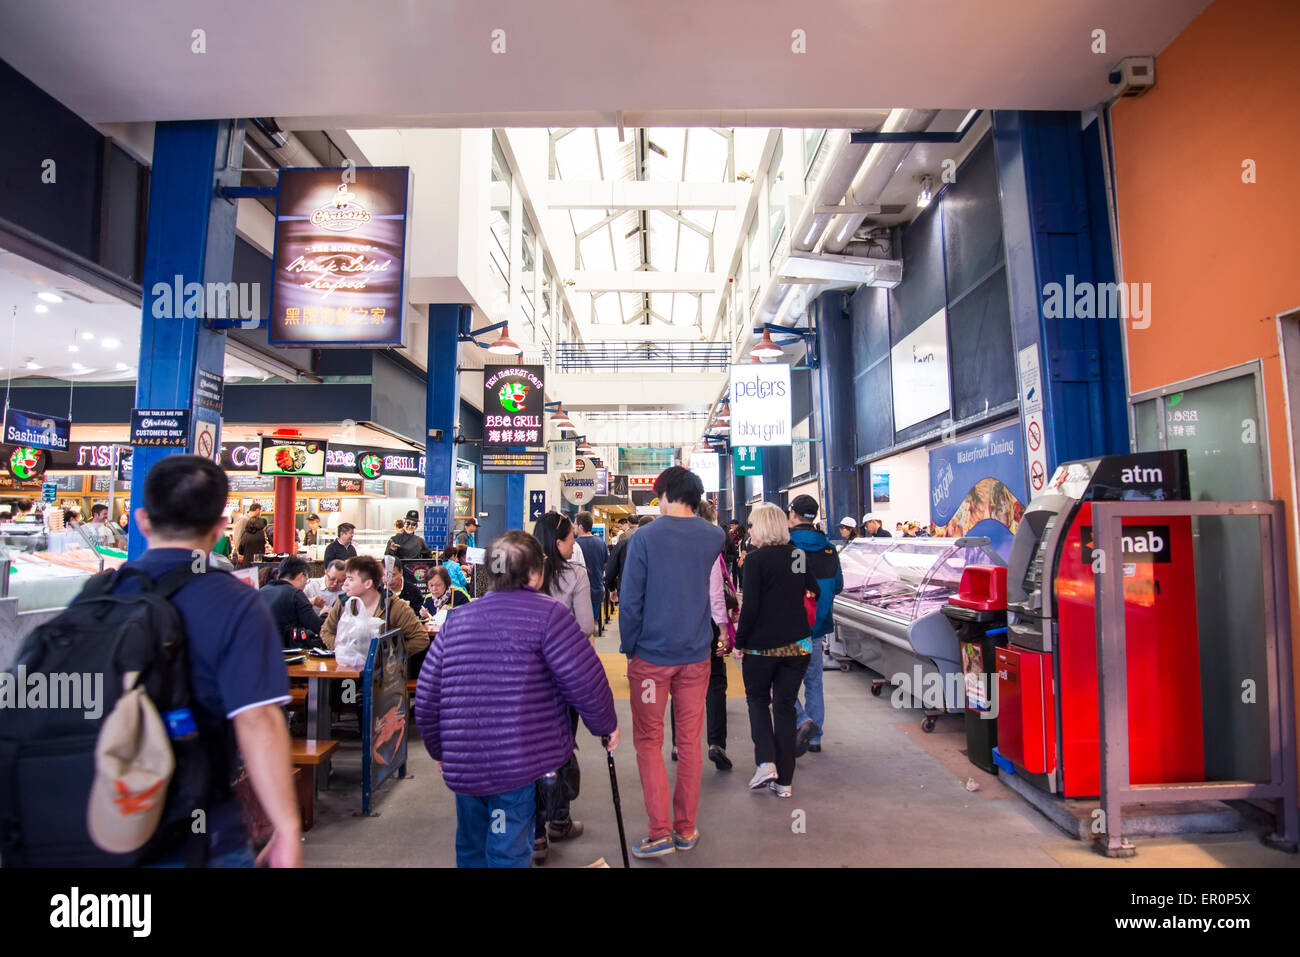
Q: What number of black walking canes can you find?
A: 1